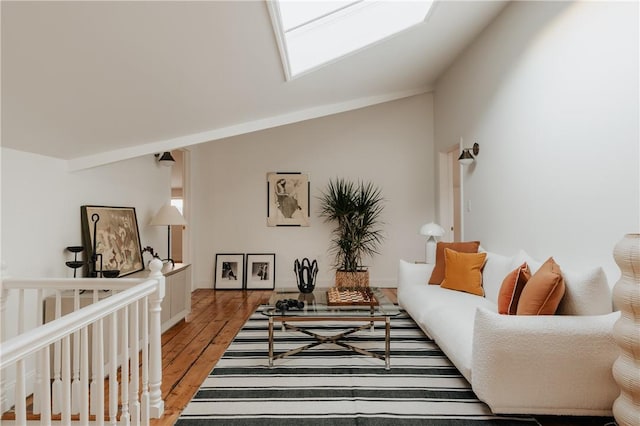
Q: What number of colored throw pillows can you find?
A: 4